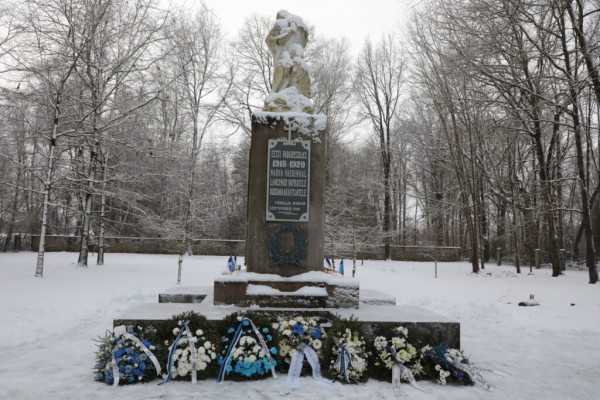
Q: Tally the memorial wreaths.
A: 7